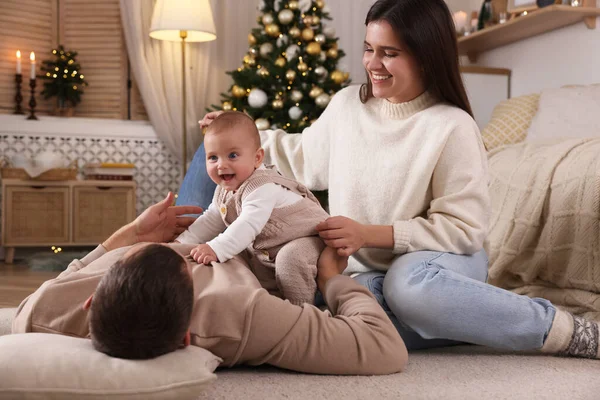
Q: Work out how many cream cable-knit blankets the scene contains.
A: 1